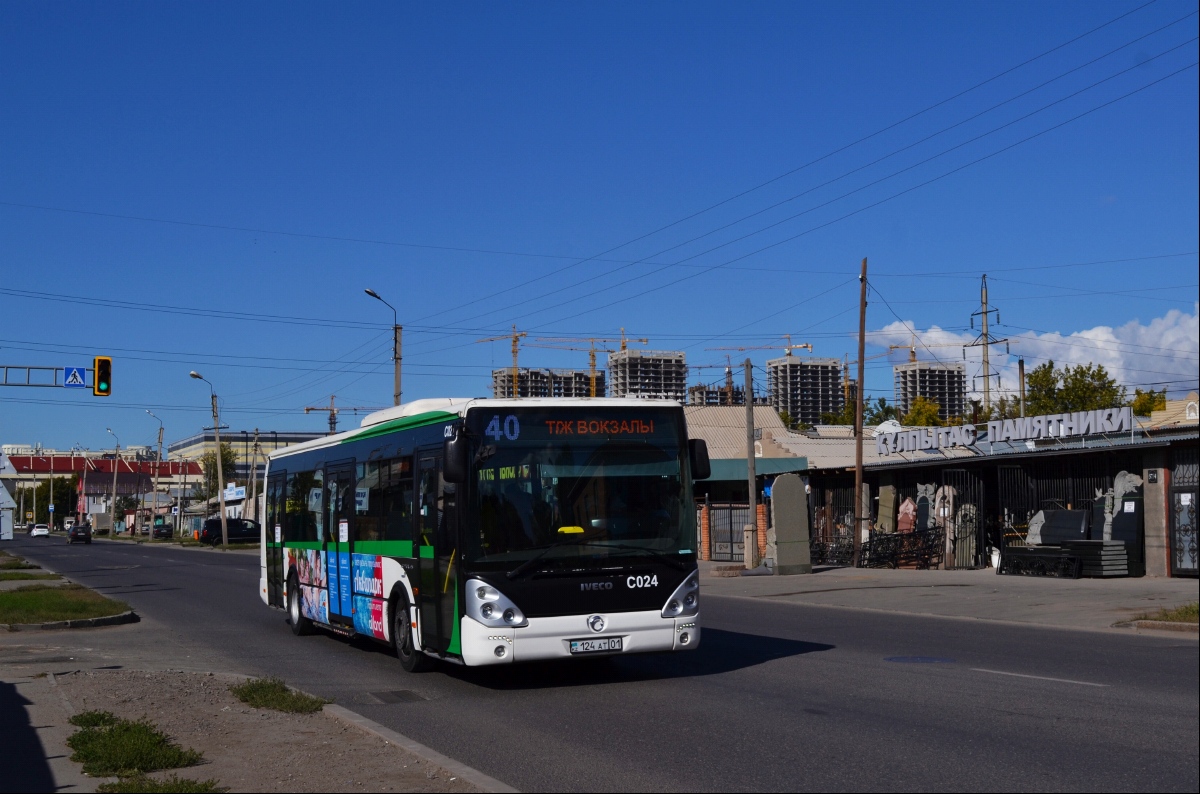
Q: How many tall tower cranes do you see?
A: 8